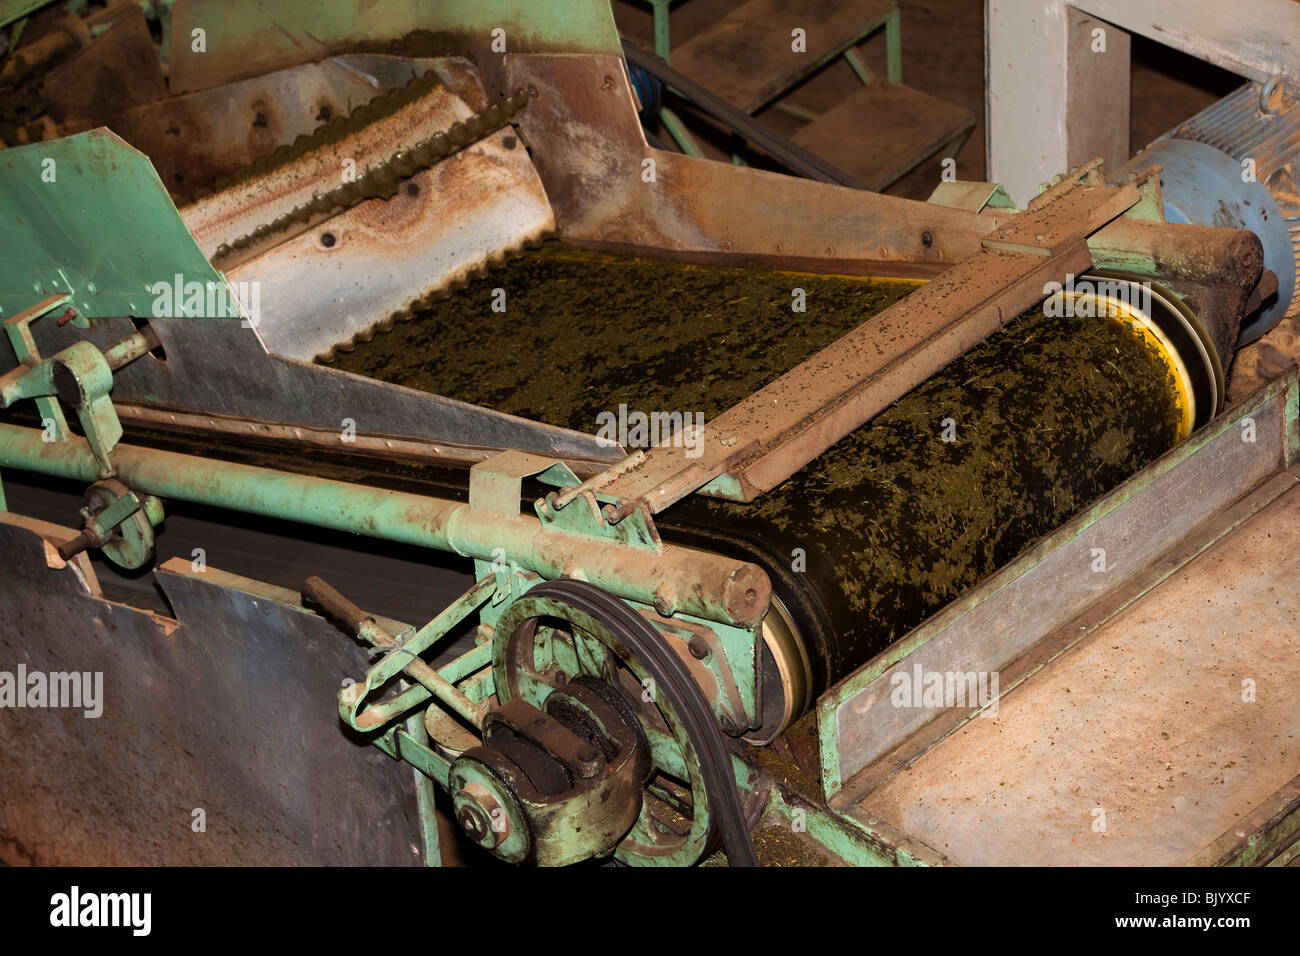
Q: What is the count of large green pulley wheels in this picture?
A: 1